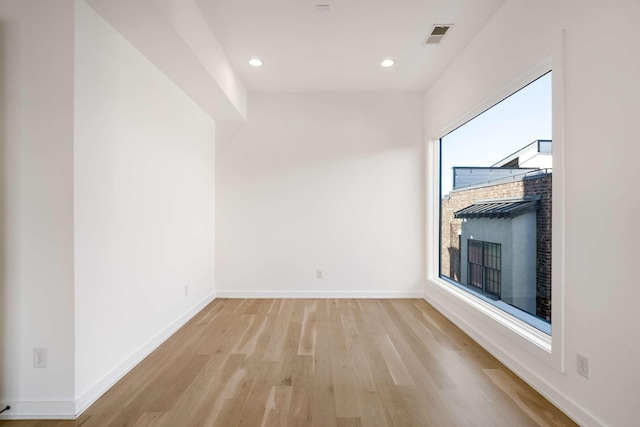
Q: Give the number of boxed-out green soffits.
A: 0